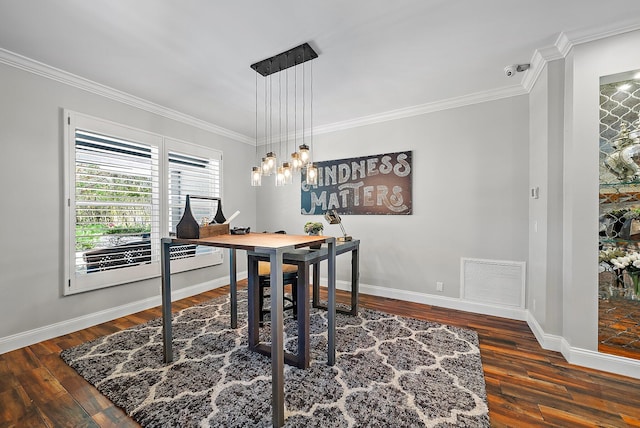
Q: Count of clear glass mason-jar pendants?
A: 8